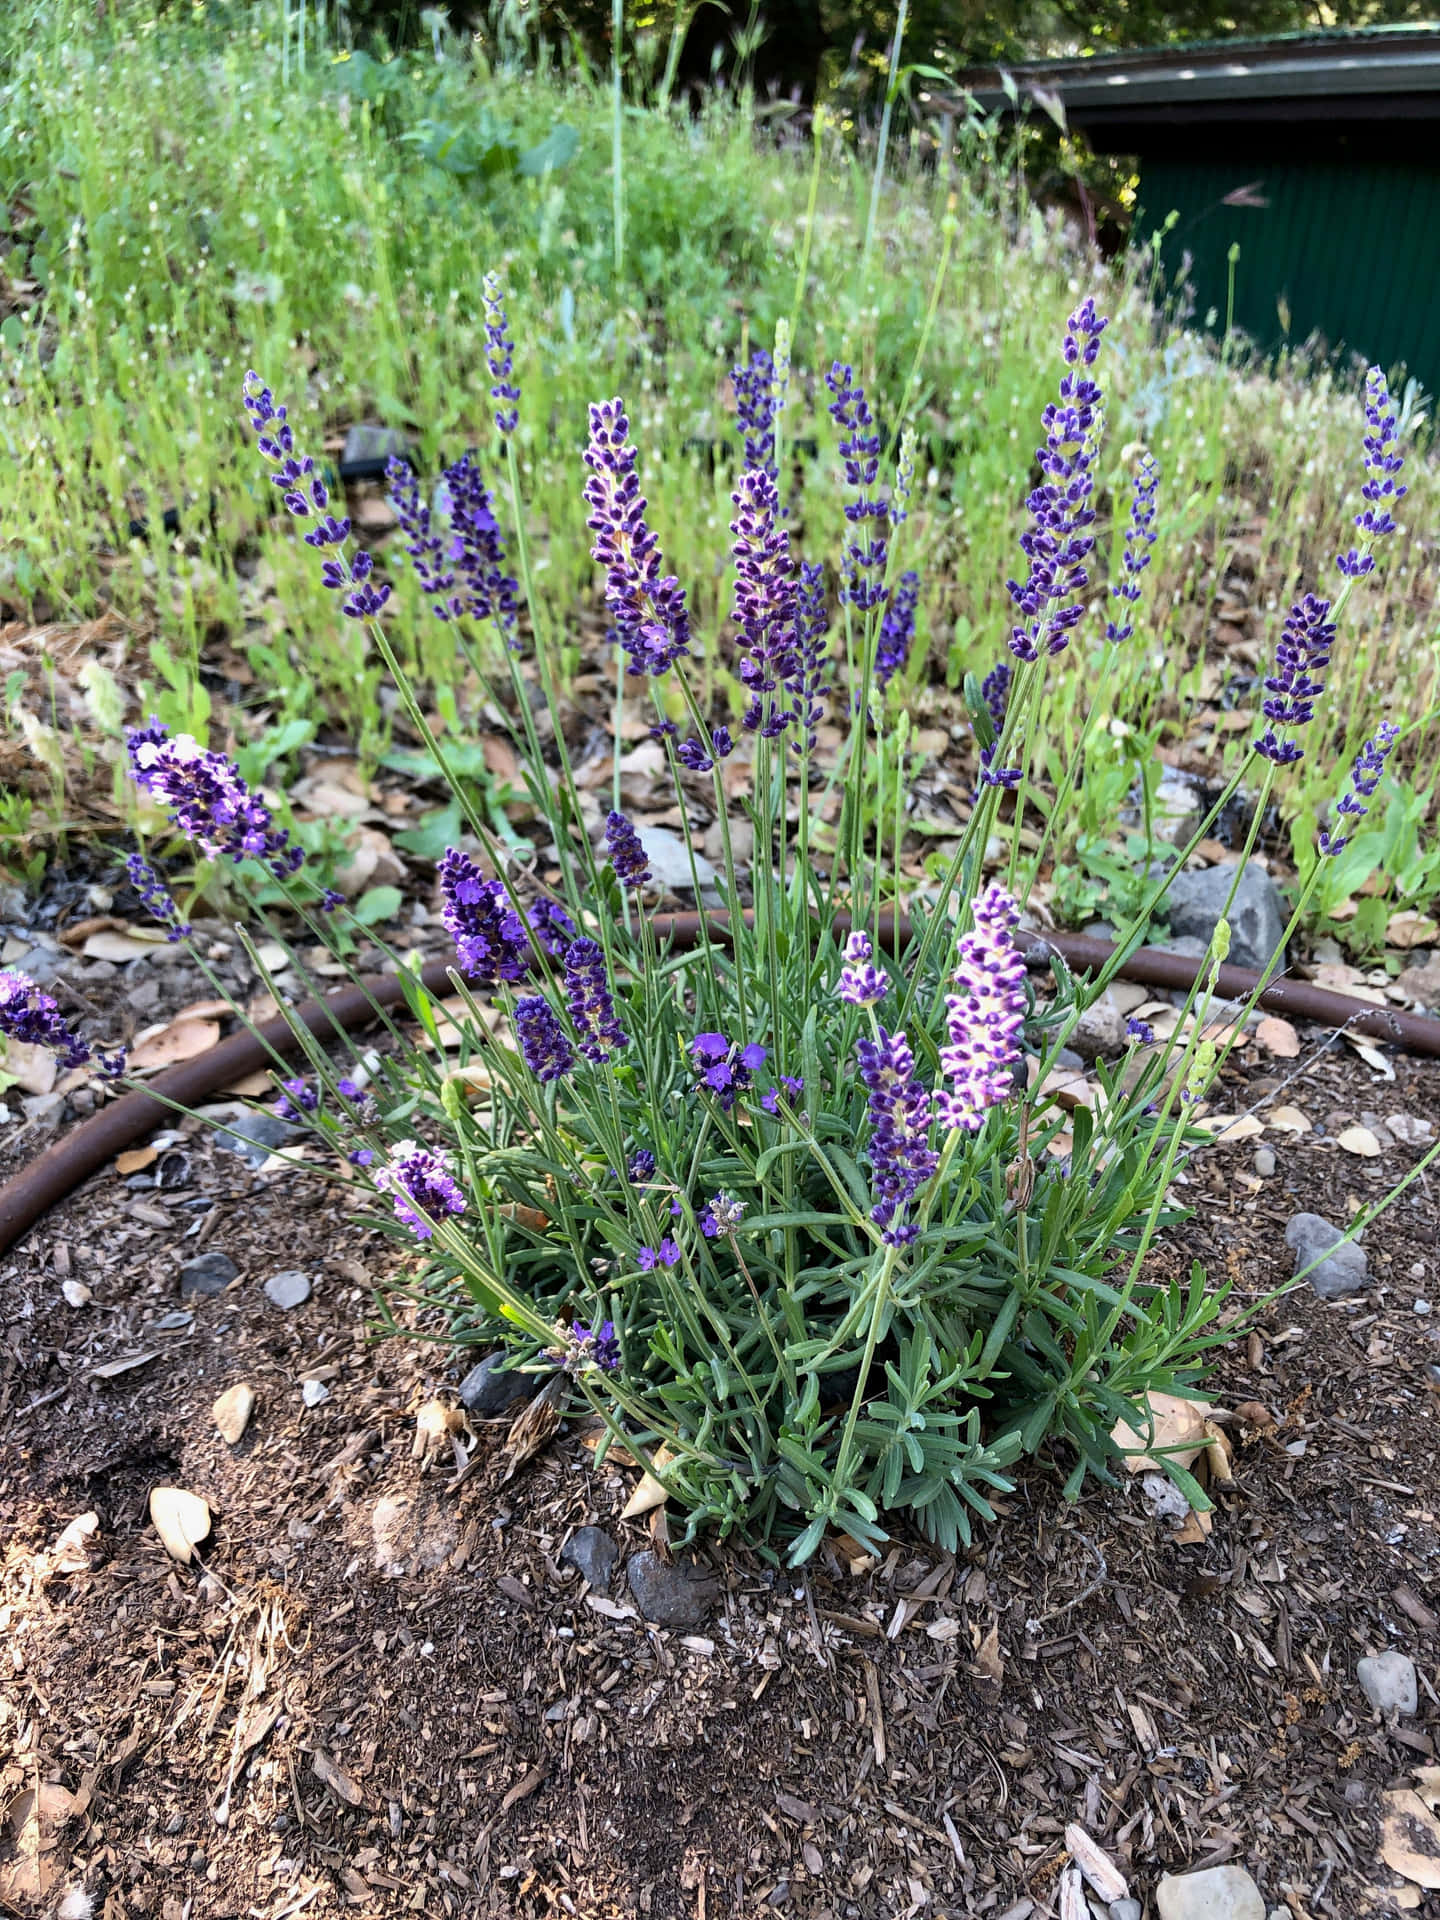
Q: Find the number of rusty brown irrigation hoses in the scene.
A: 1